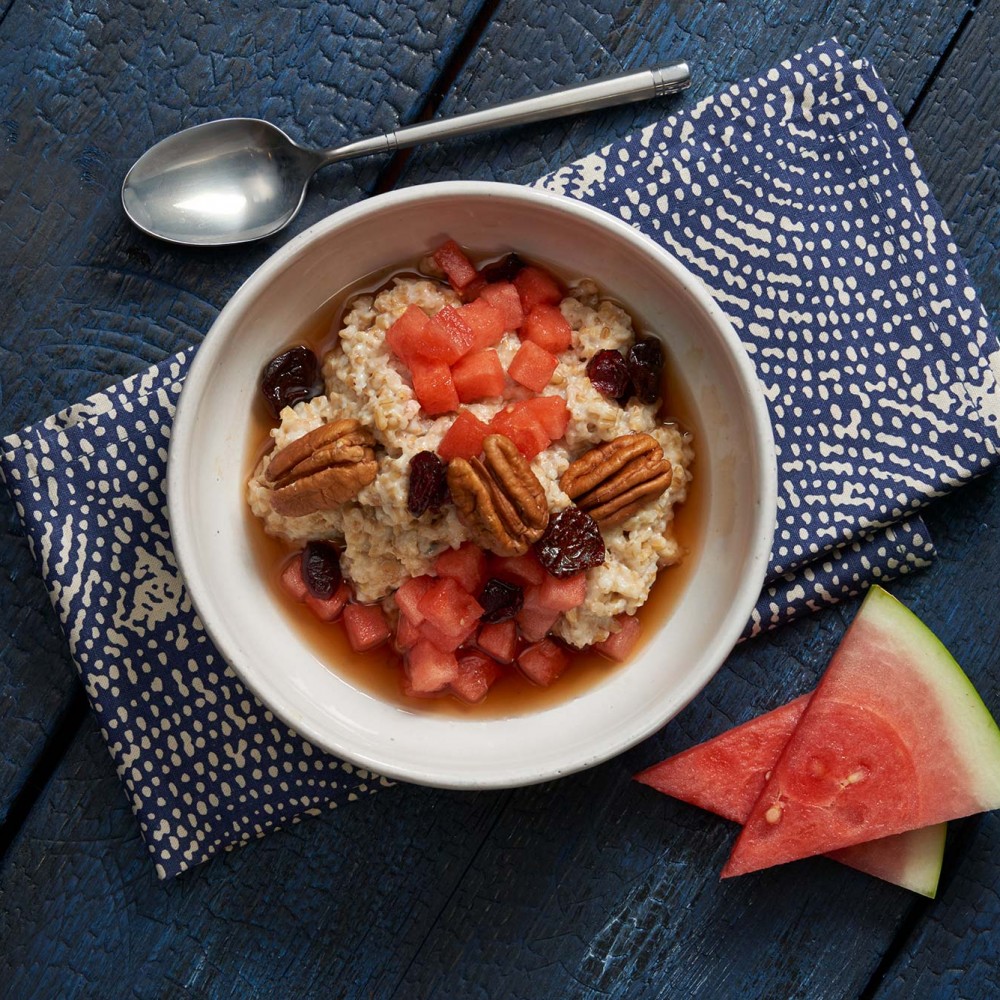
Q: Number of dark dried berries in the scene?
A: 8